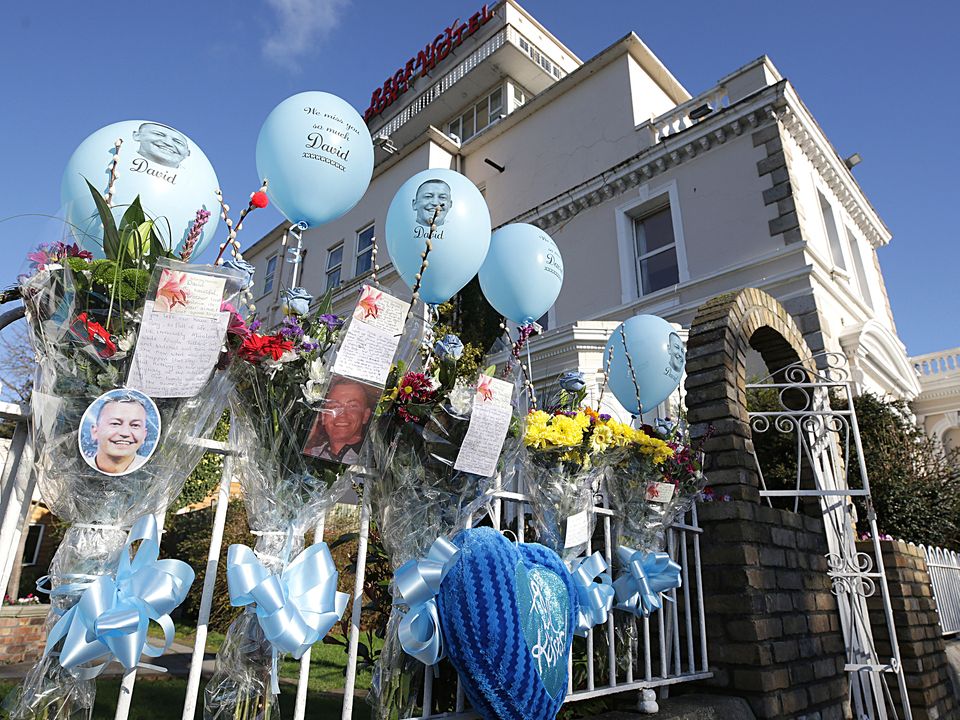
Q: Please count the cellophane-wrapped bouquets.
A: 5